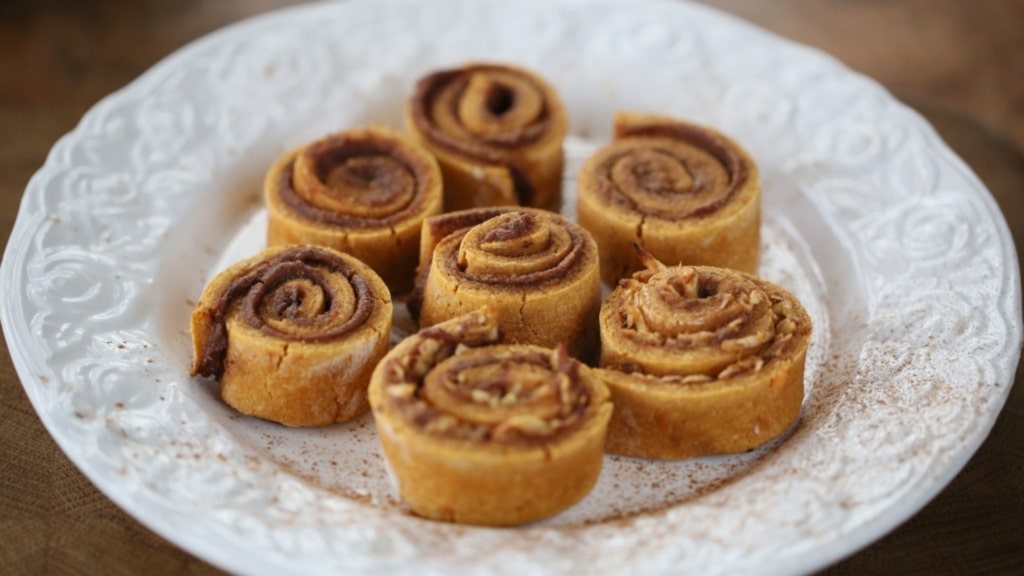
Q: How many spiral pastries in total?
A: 7